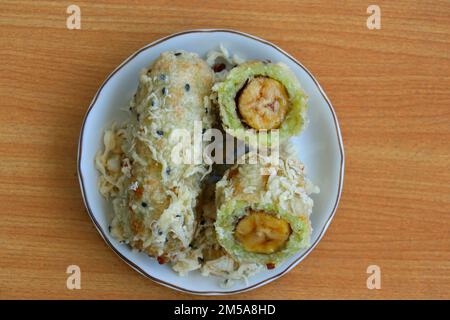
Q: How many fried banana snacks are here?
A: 3